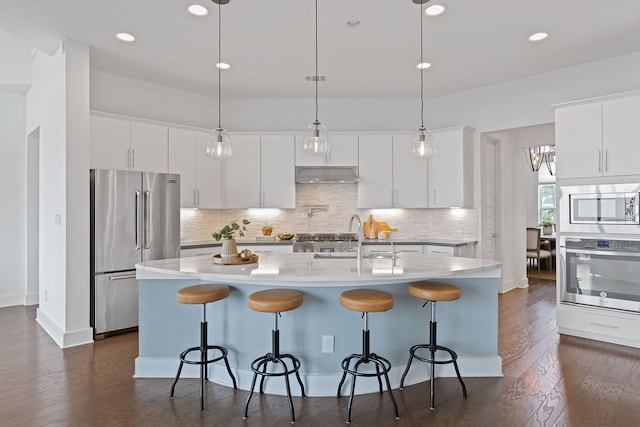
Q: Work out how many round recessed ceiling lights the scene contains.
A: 6